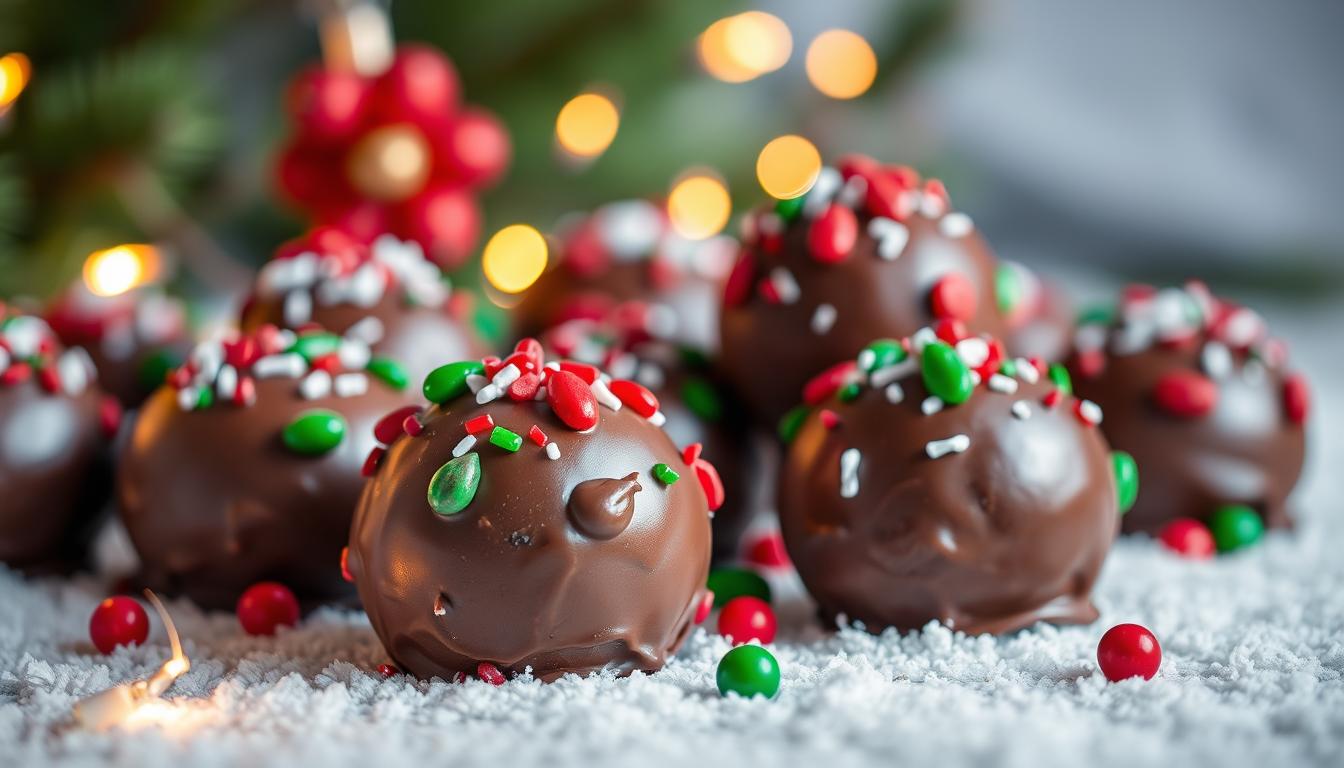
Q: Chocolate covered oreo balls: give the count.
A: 11